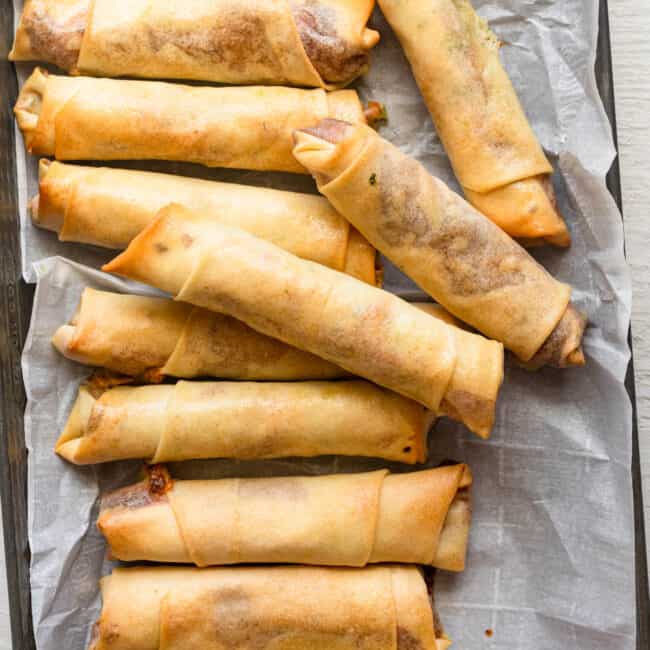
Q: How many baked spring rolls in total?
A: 10